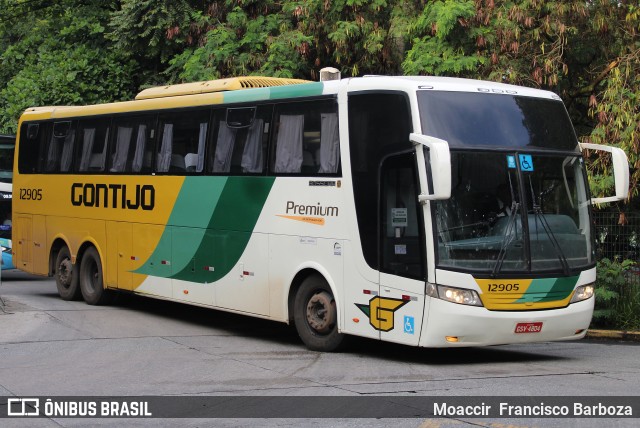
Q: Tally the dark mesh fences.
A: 1